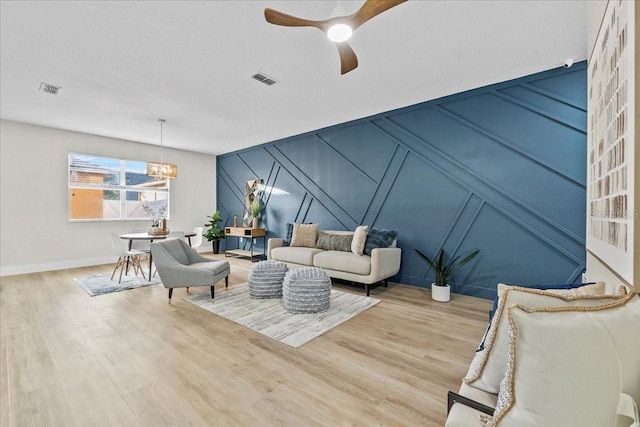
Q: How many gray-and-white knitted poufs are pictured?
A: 2